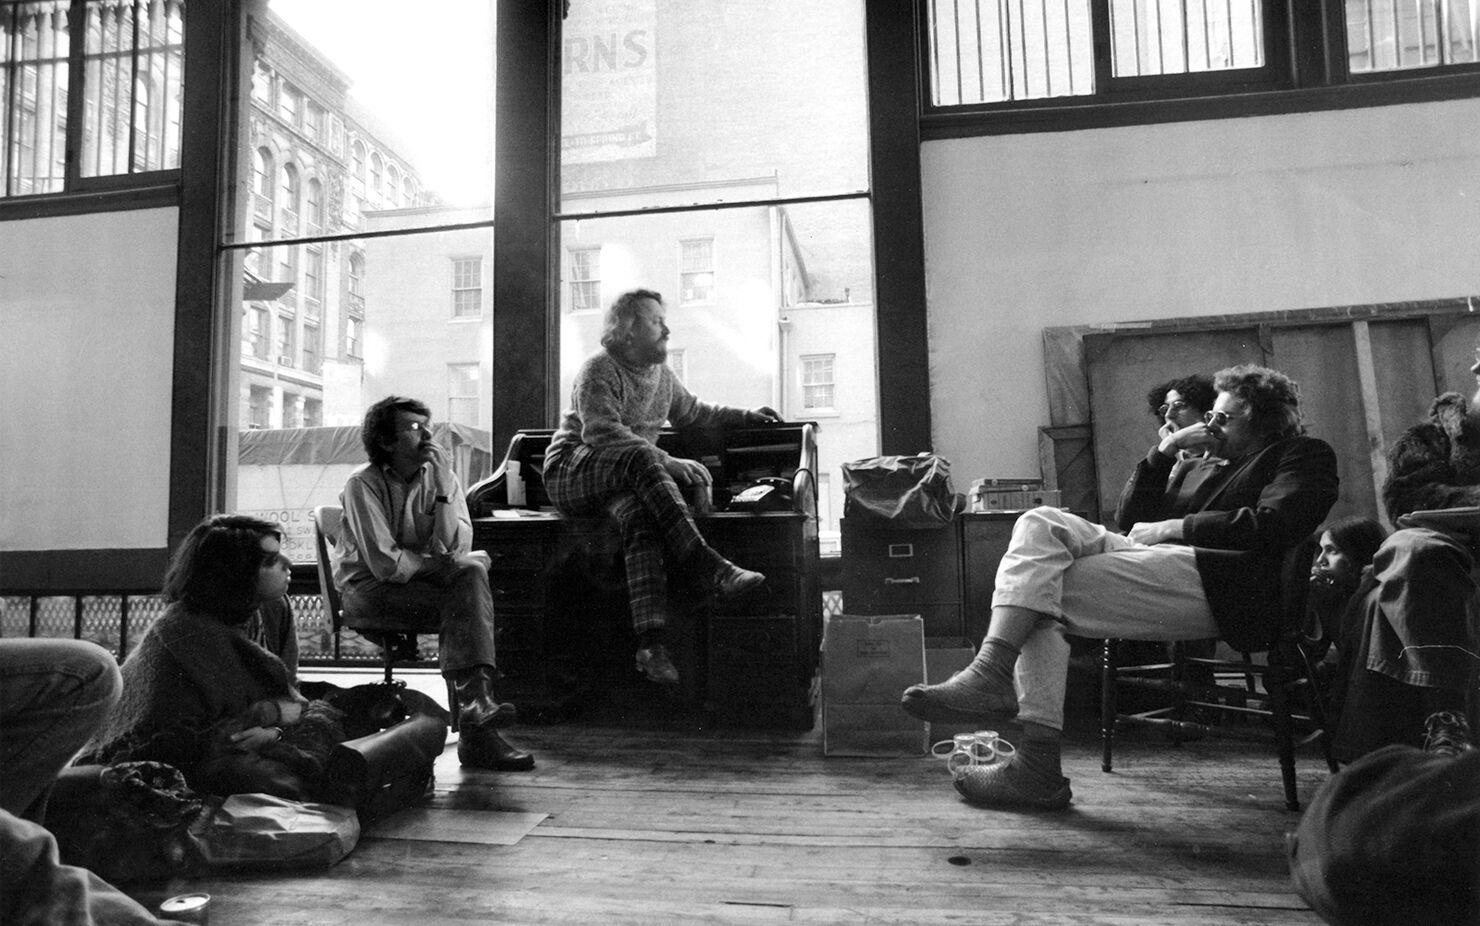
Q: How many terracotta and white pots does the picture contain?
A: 0